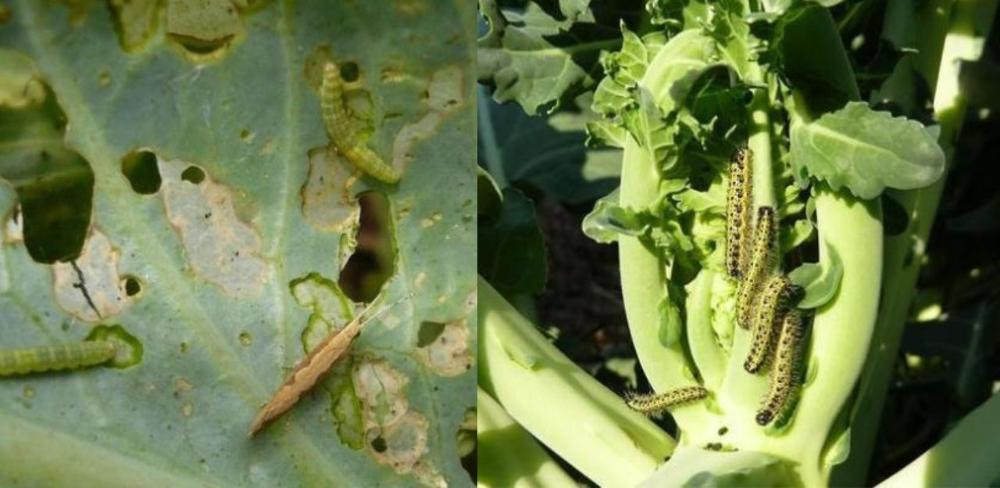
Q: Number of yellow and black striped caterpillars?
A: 5